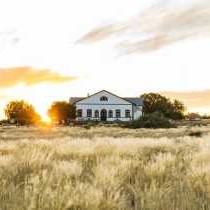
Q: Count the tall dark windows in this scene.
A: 6